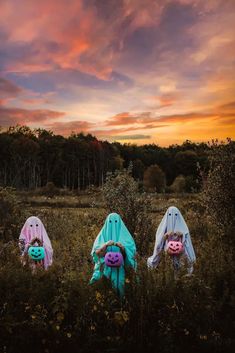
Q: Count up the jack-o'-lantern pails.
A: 3